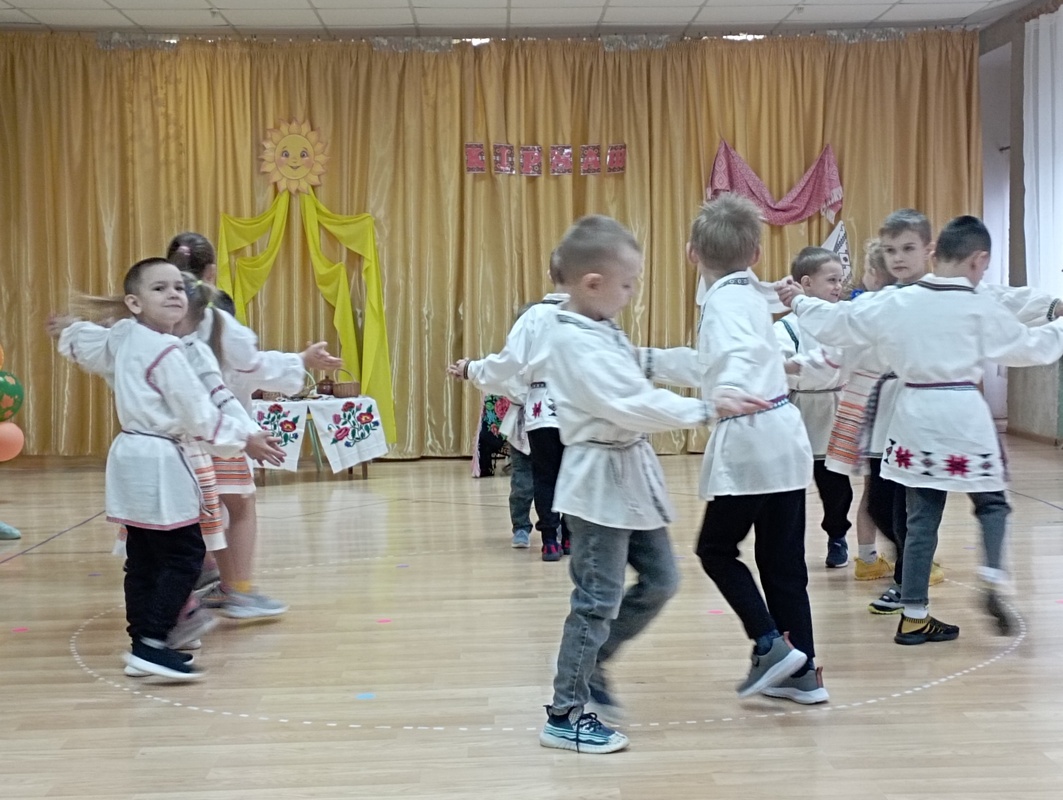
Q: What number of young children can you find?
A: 12